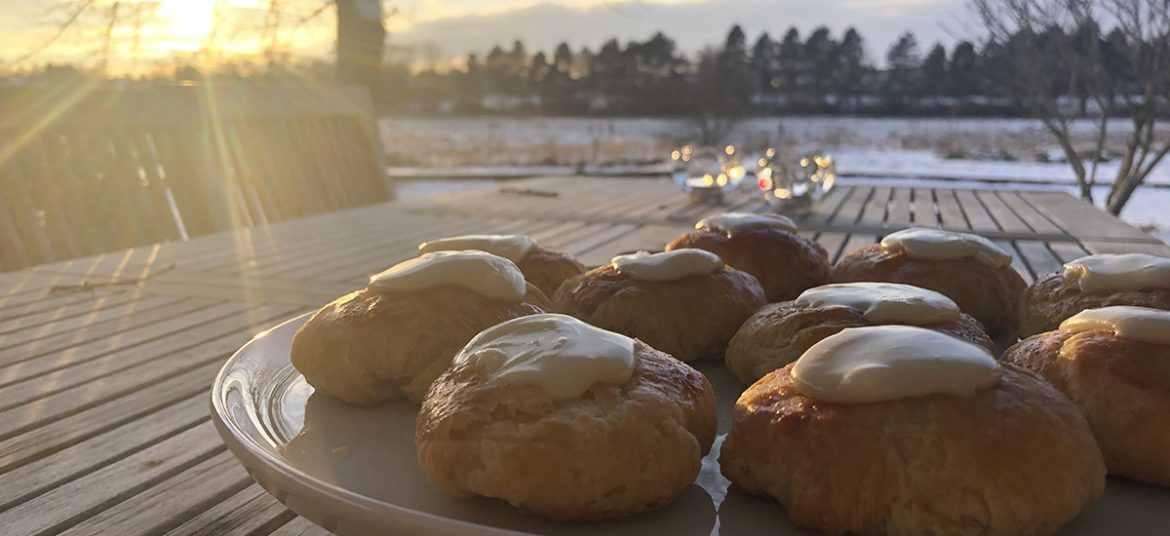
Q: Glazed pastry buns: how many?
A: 10